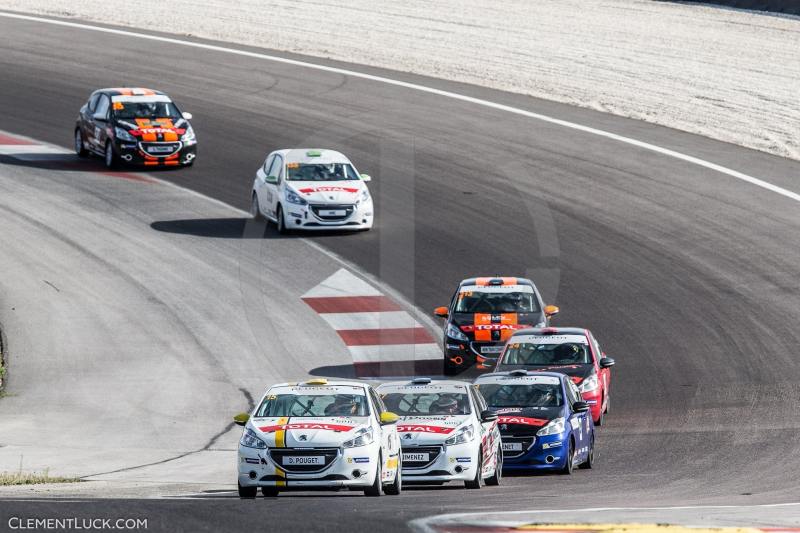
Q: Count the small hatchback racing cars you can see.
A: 7